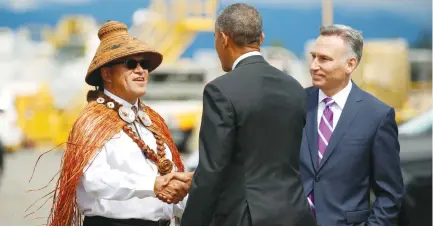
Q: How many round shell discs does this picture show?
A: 4